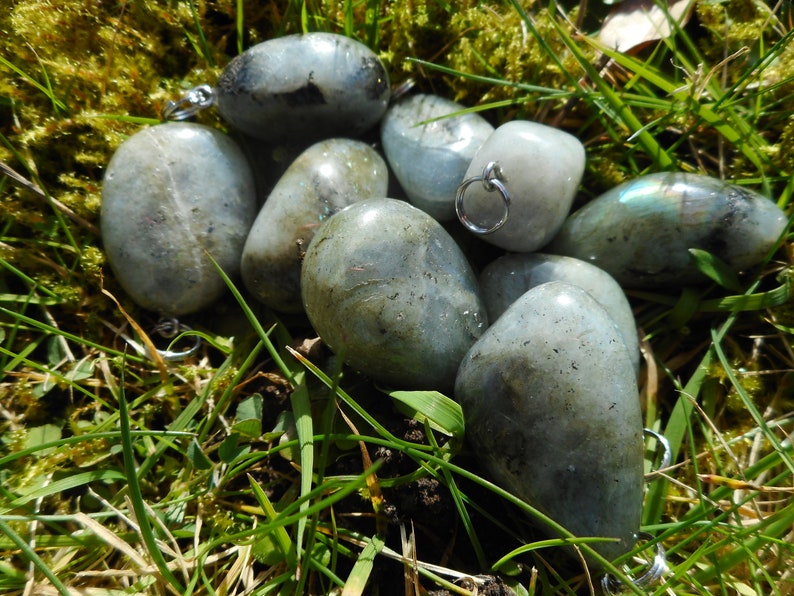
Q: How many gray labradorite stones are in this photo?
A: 9